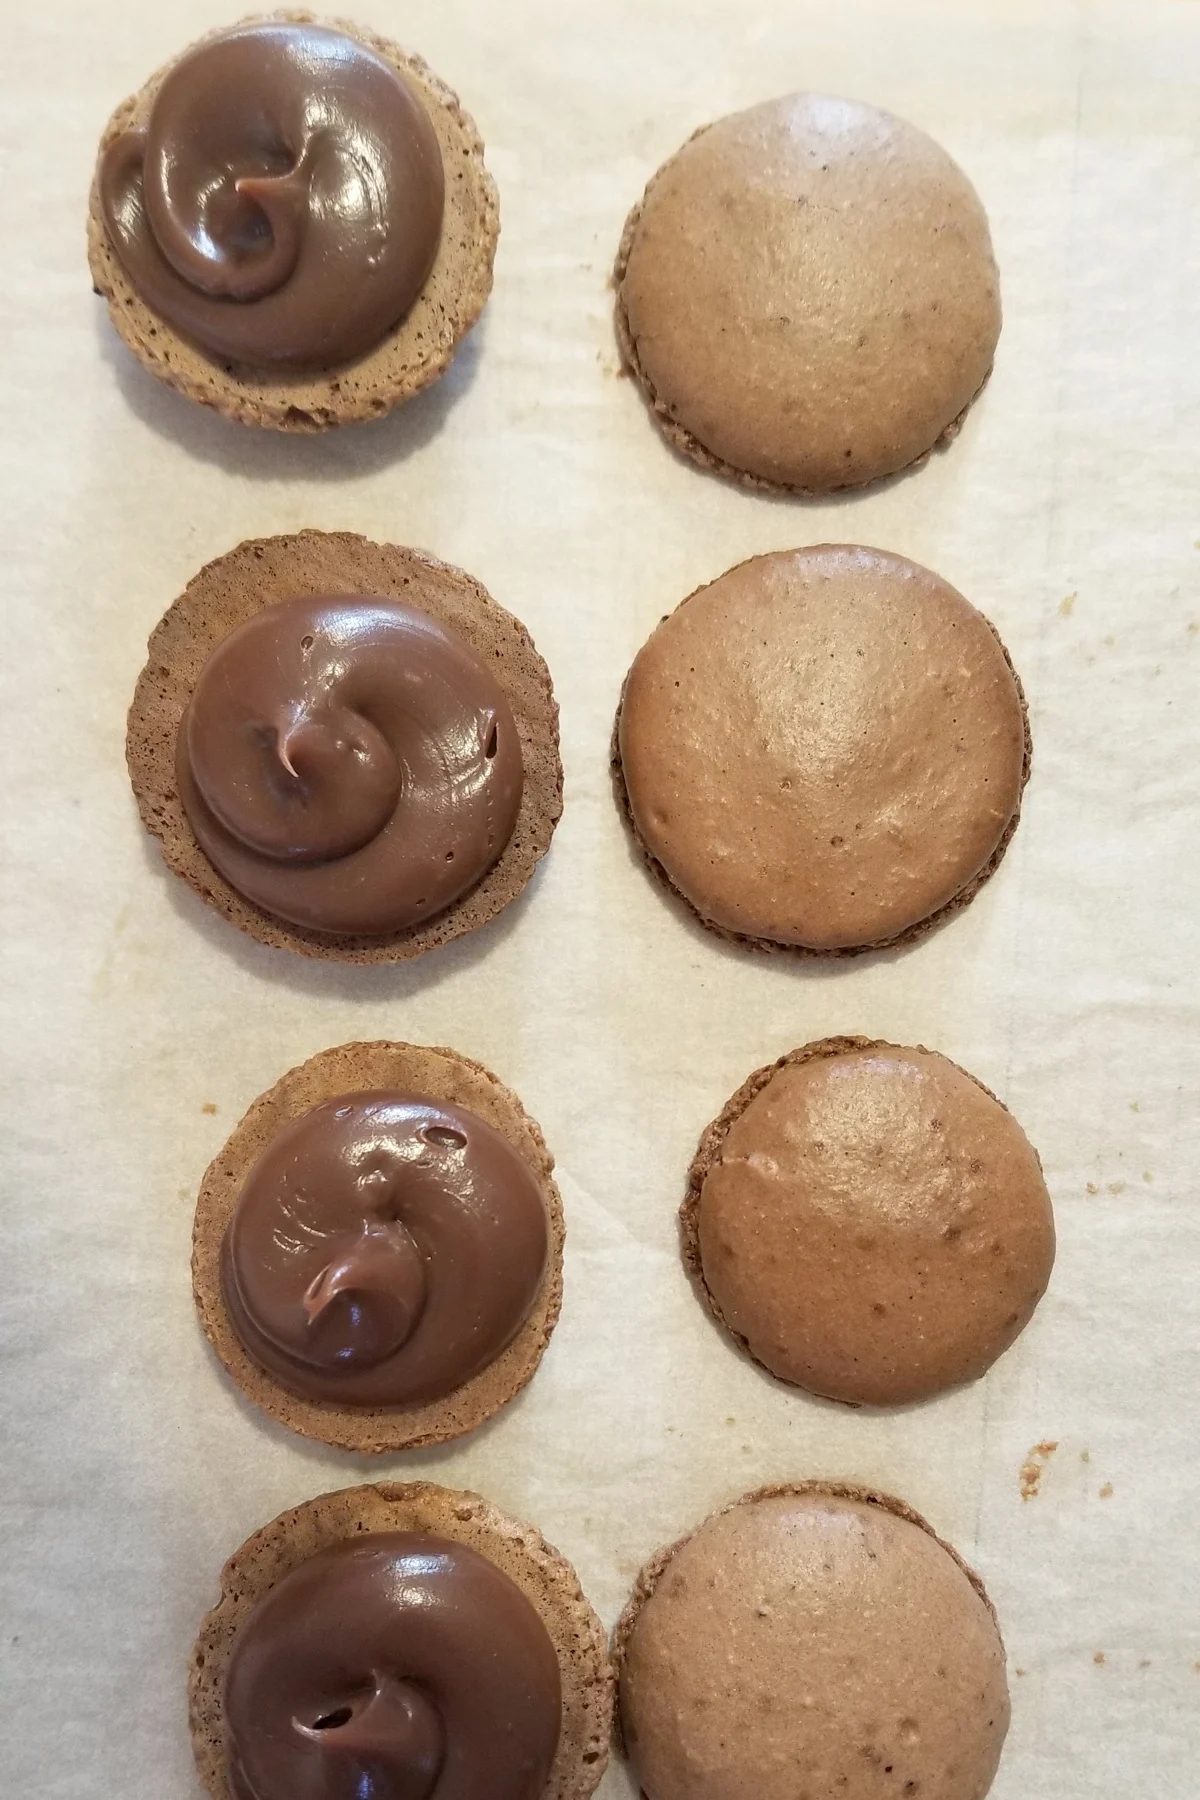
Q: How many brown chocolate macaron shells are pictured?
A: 8